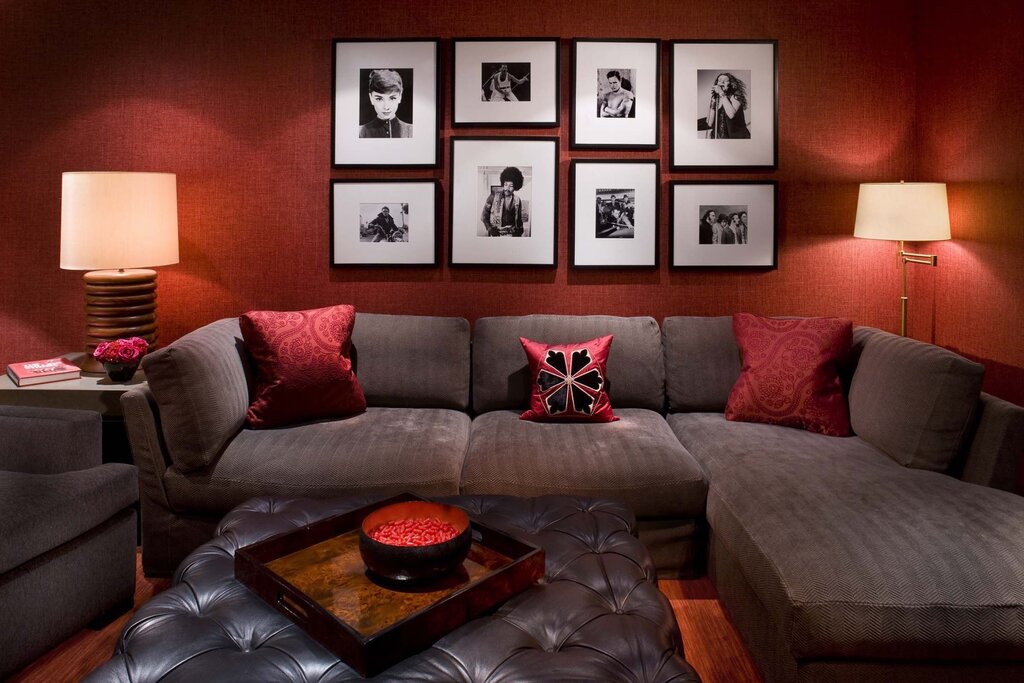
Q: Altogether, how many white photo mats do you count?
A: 8